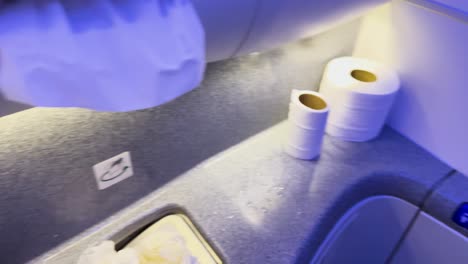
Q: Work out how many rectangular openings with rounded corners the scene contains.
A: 2